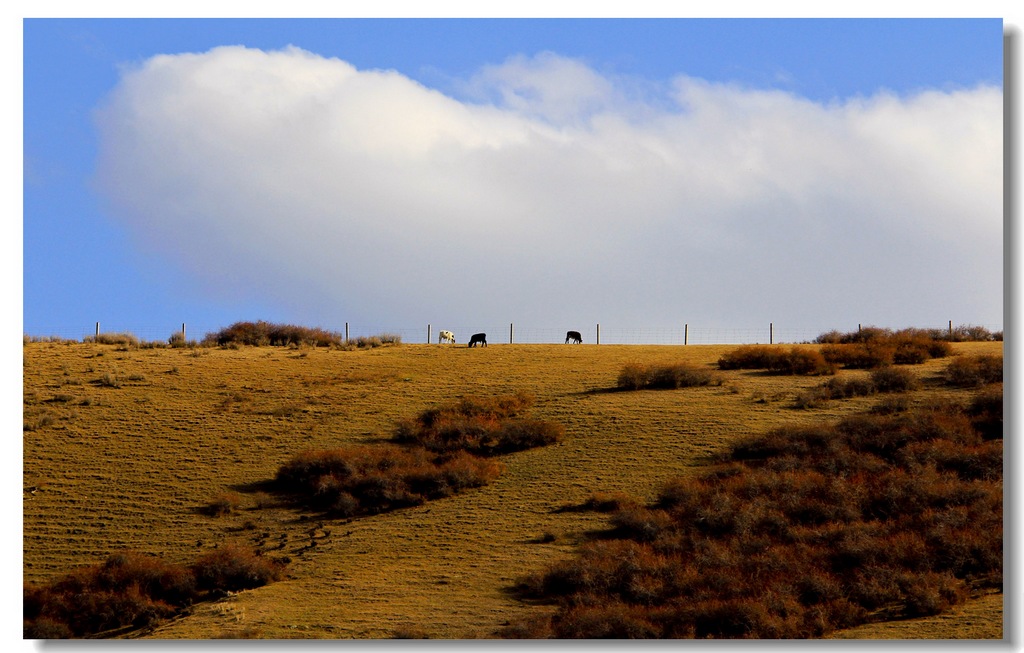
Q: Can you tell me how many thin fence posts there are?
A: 10